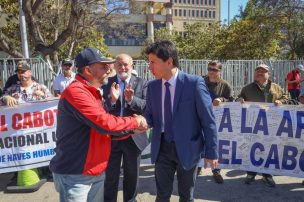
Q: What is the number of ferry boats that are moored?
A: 0